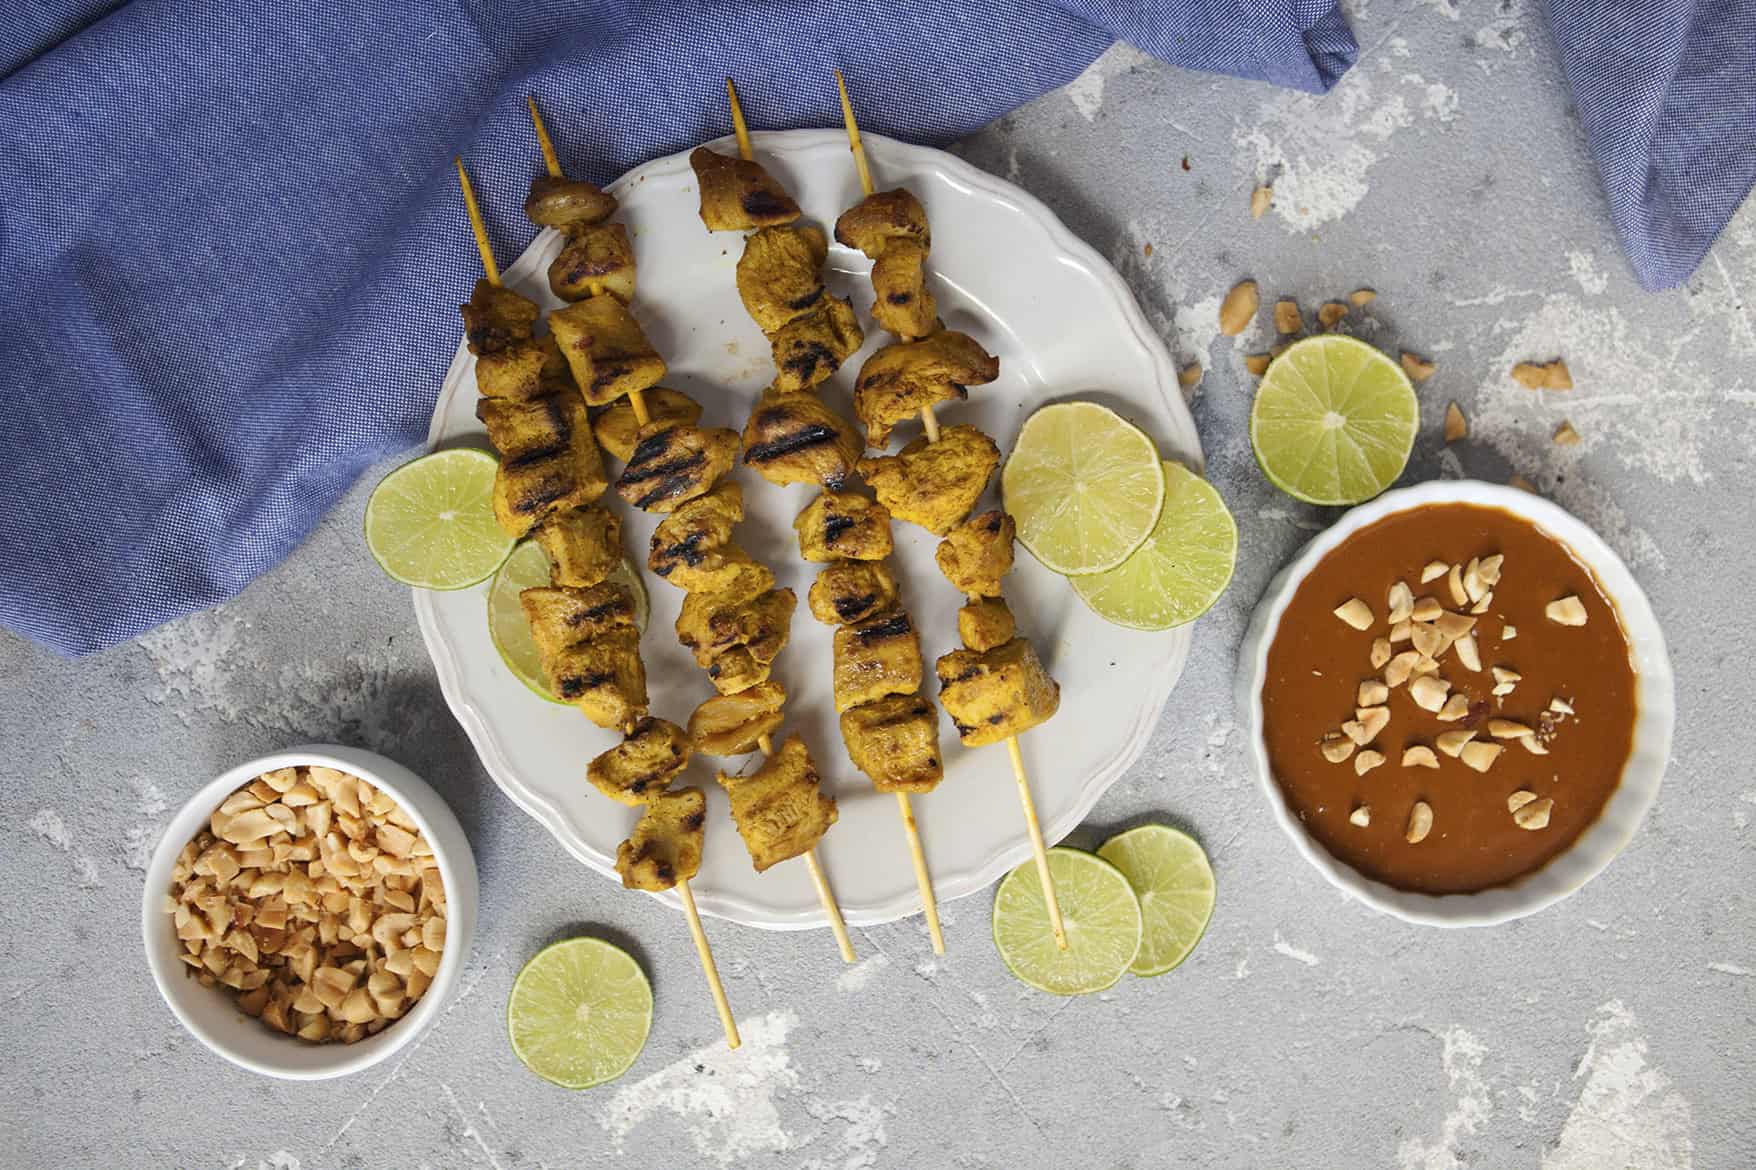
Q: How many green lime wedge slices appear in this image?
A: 8